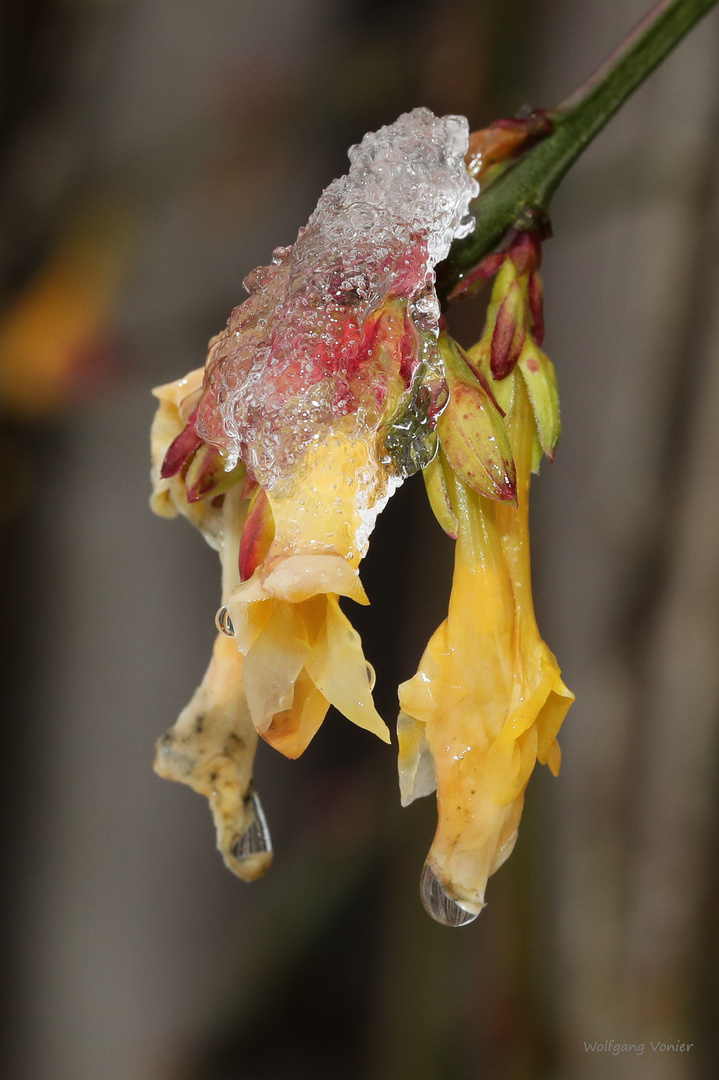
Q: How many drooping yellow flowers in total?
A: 3